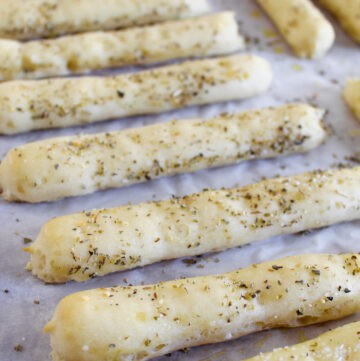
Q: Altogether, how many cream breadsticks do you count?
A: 10